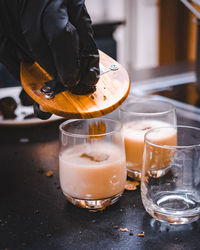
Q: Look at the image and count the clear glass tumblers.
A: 3